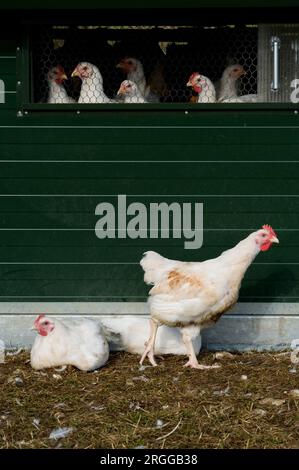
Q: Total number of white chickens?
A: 9